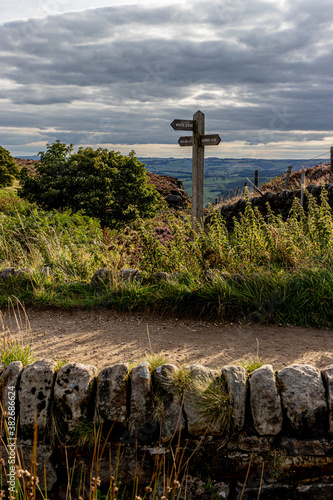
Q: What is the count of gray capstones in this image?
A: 11